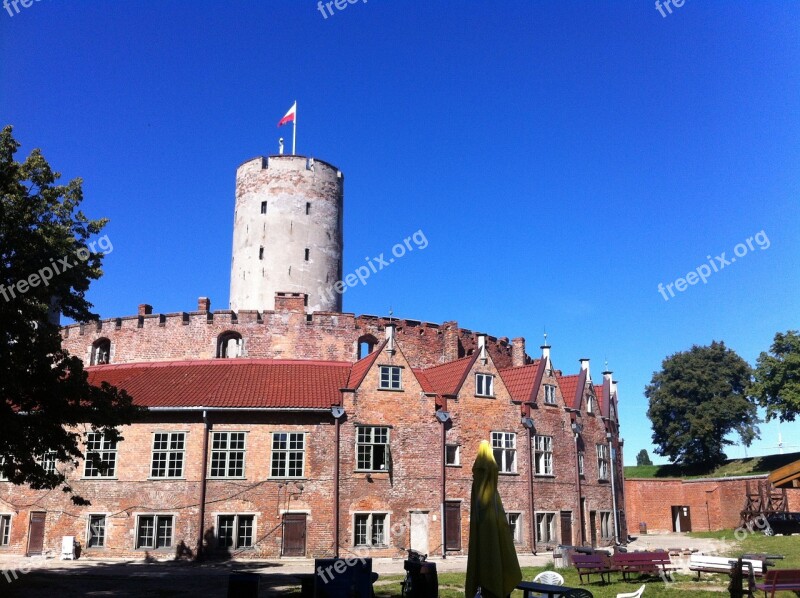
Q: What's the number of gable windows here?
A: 4